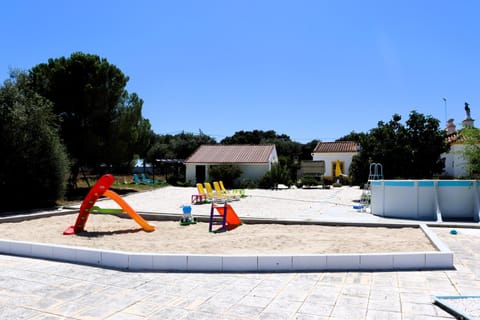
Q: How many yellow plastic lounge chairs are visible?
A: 4